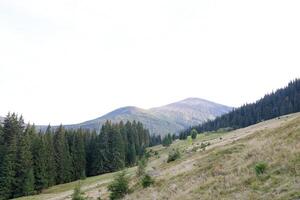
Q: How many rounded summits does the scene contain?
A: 2